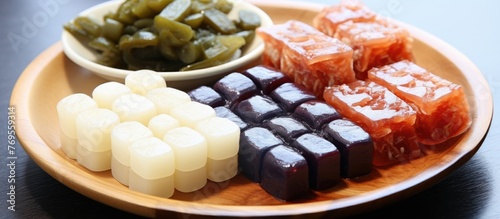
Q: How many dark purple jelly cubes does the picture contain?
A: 12